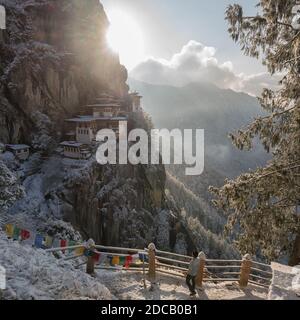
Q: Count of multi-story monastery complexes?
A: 1